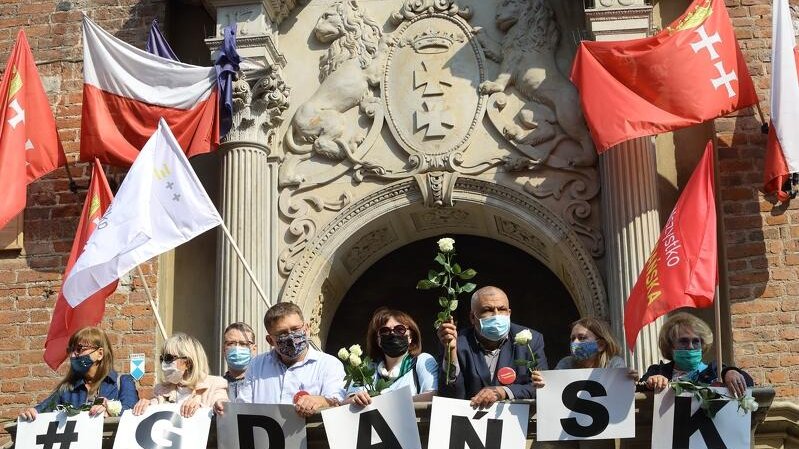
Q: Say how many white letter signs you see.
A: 7